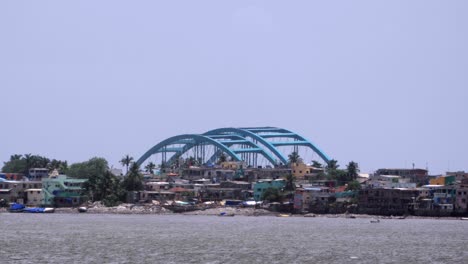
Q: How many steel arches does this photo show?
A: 4